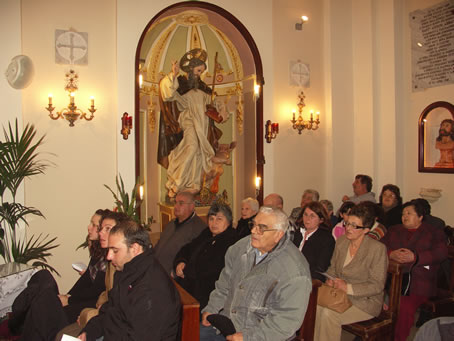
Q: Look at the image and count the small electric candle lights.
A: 6